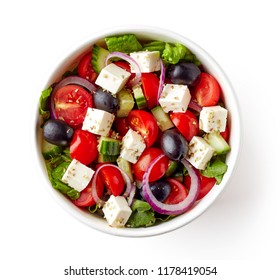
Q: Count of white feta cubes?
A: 9